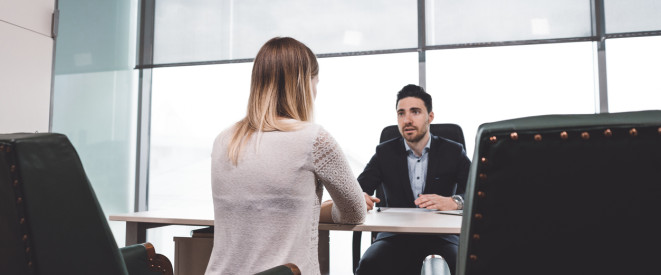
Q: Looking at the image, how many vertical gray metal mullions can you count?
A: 3